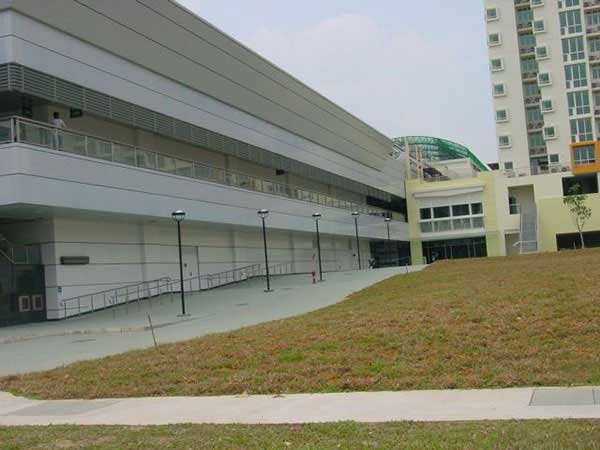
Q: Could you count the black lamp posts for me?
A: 5